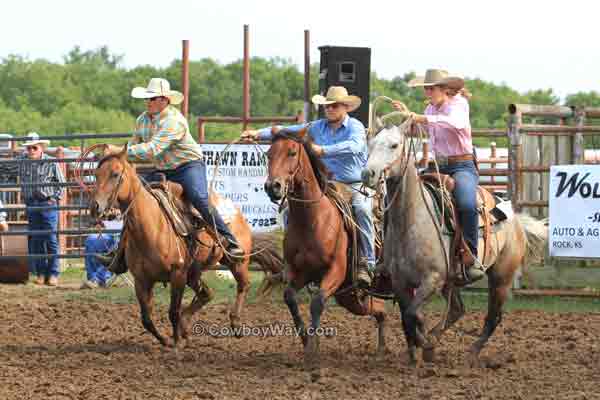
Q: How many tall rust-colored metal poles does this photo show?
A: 3